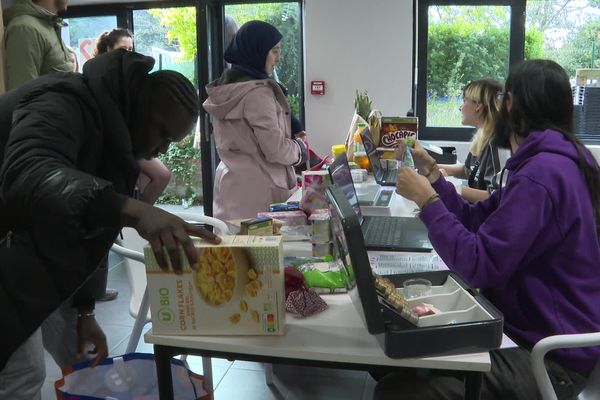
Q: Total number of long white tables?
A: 1